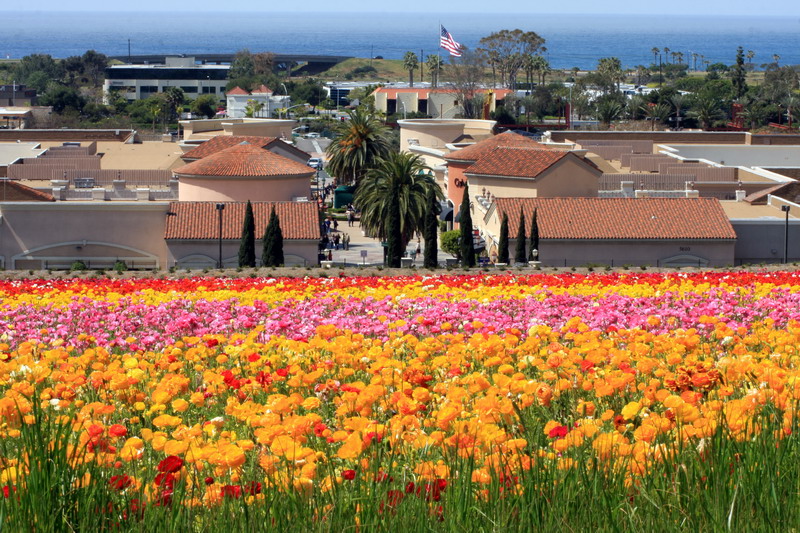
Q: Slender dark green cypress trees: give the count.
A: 8